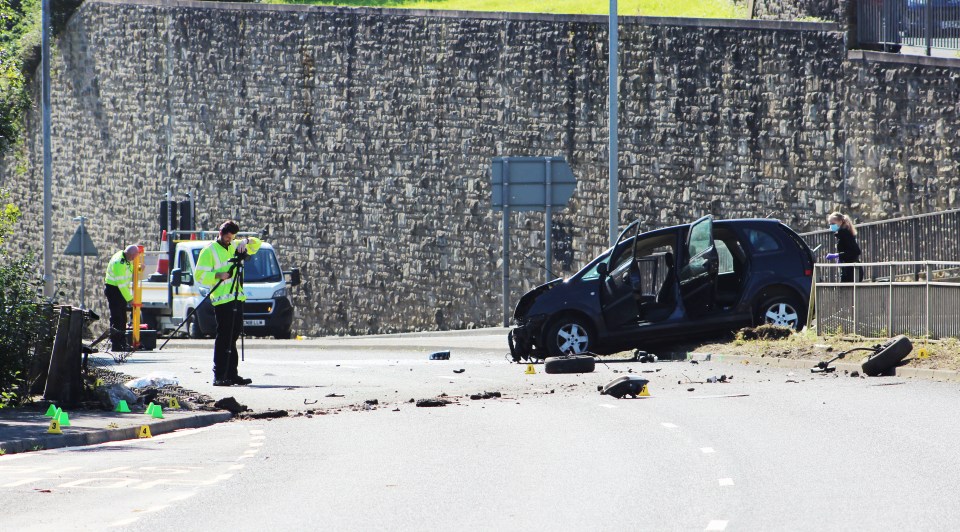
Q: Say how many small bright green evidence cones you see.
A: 6